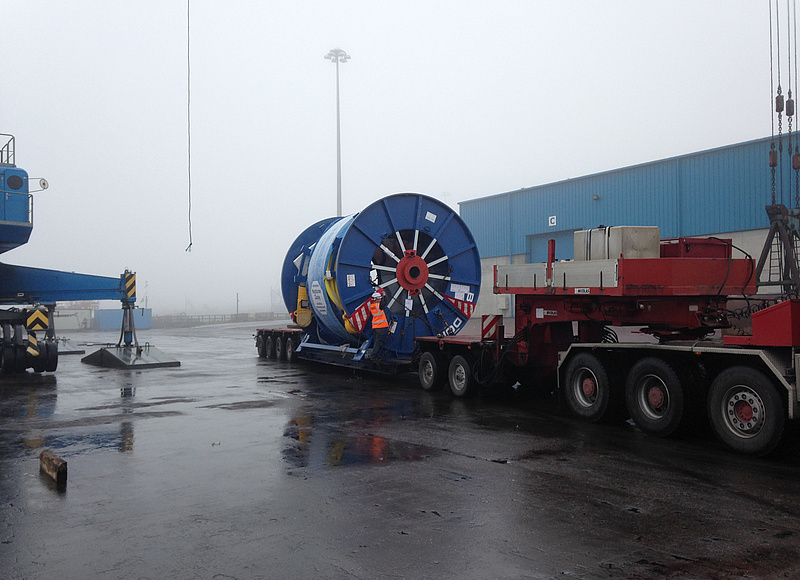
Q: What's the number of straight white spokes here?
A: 12